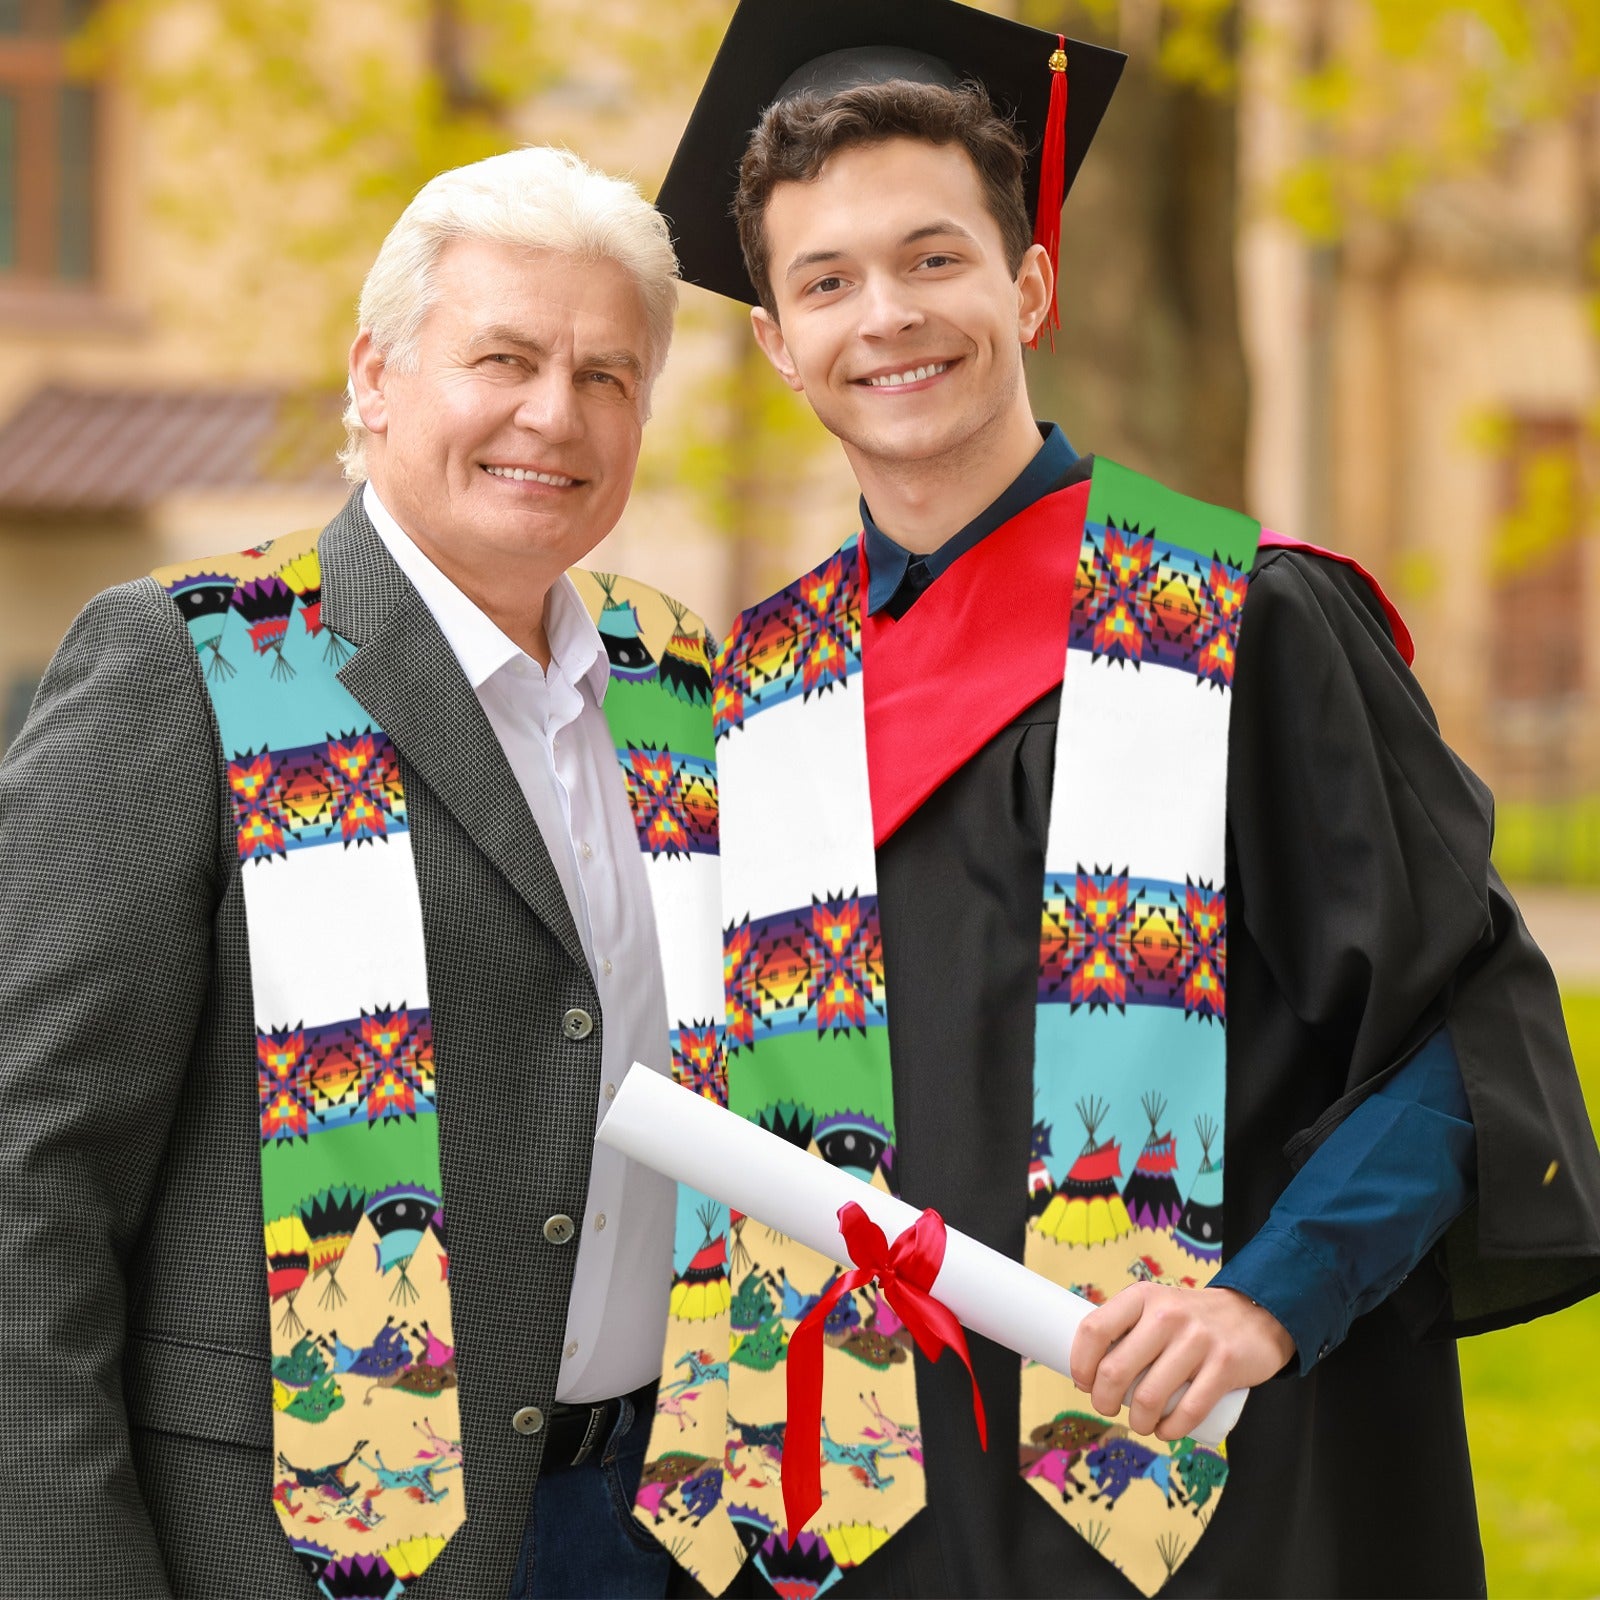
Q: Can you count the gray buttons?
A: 3